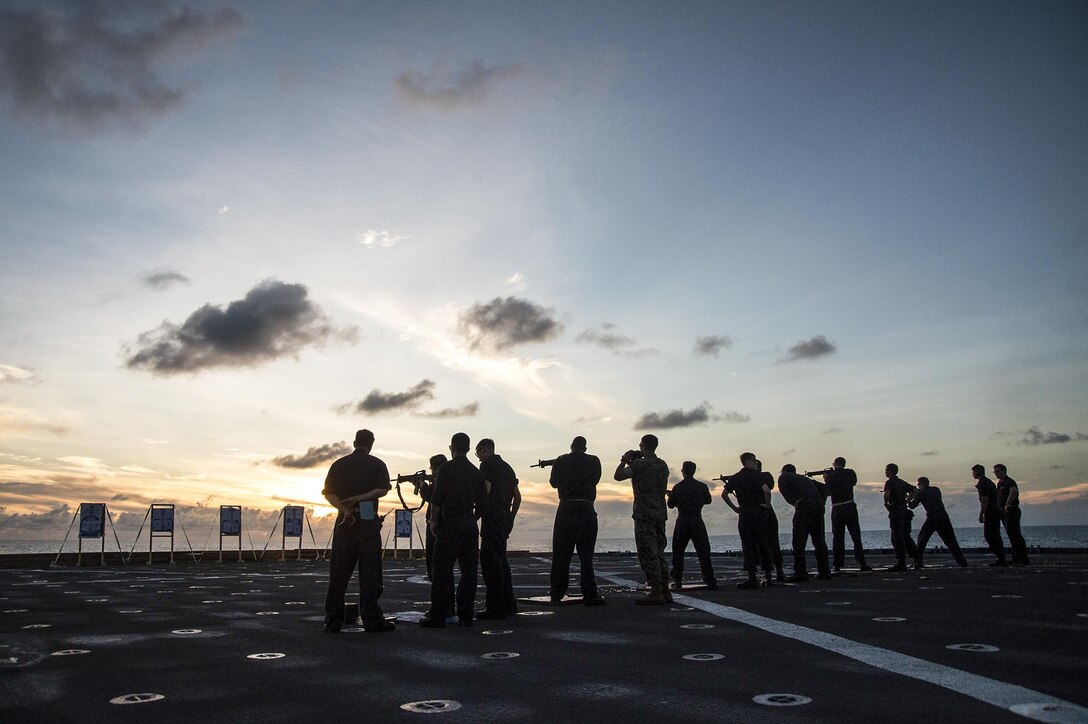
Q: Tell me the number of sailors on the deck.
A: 15